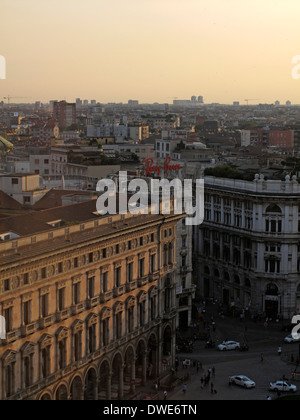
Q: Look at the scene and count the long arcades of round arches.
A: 1